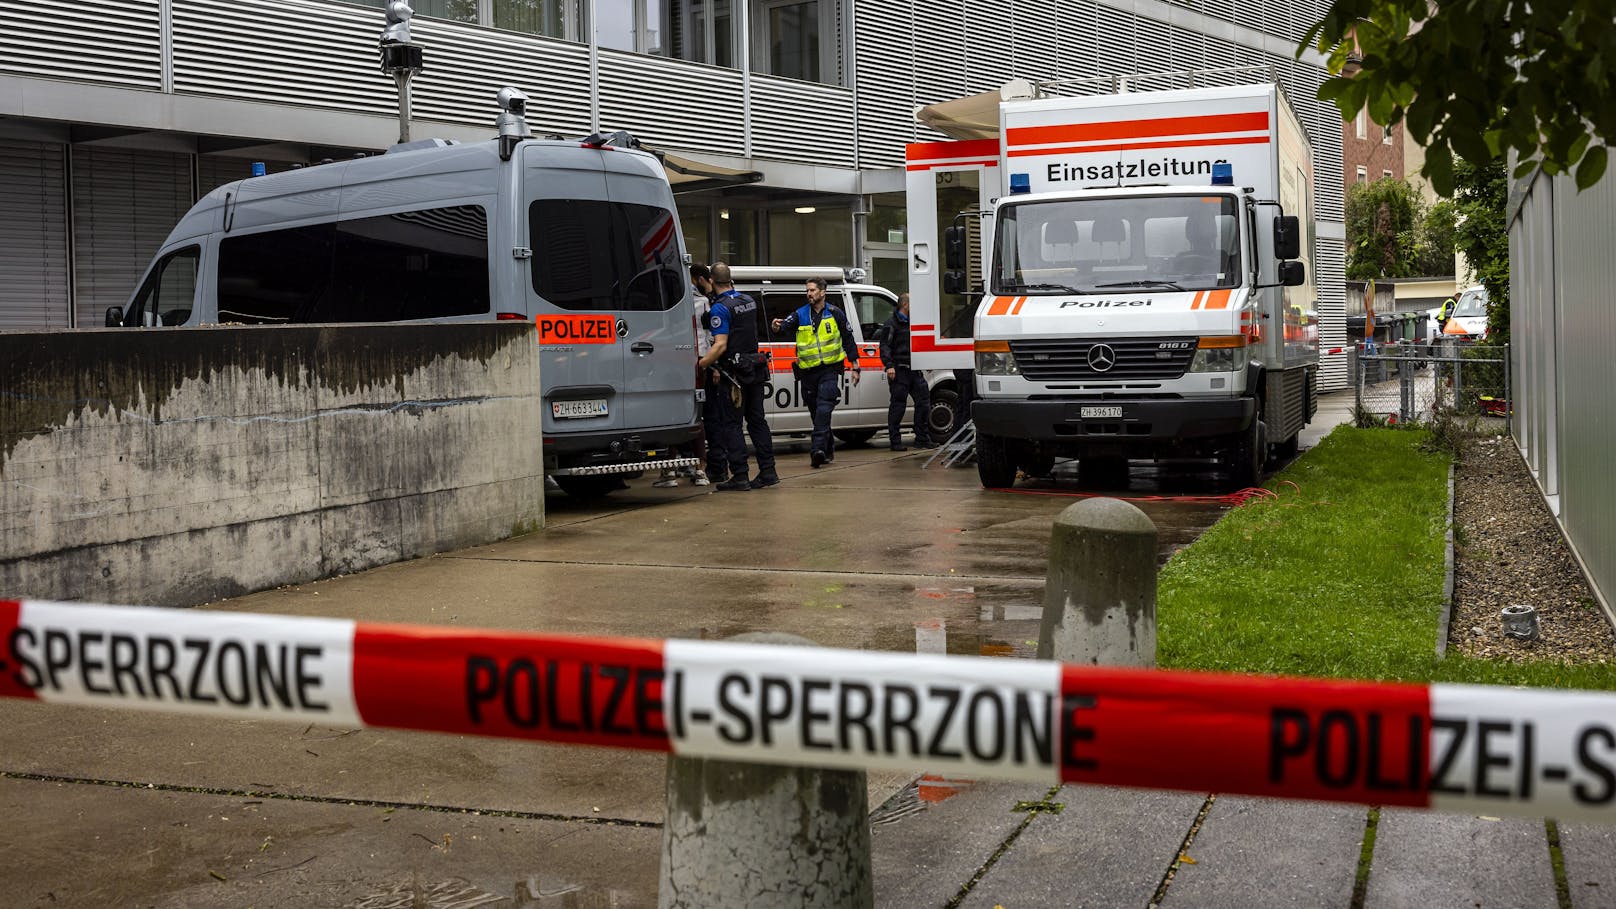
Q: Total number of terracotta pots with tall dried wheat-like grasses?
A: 0